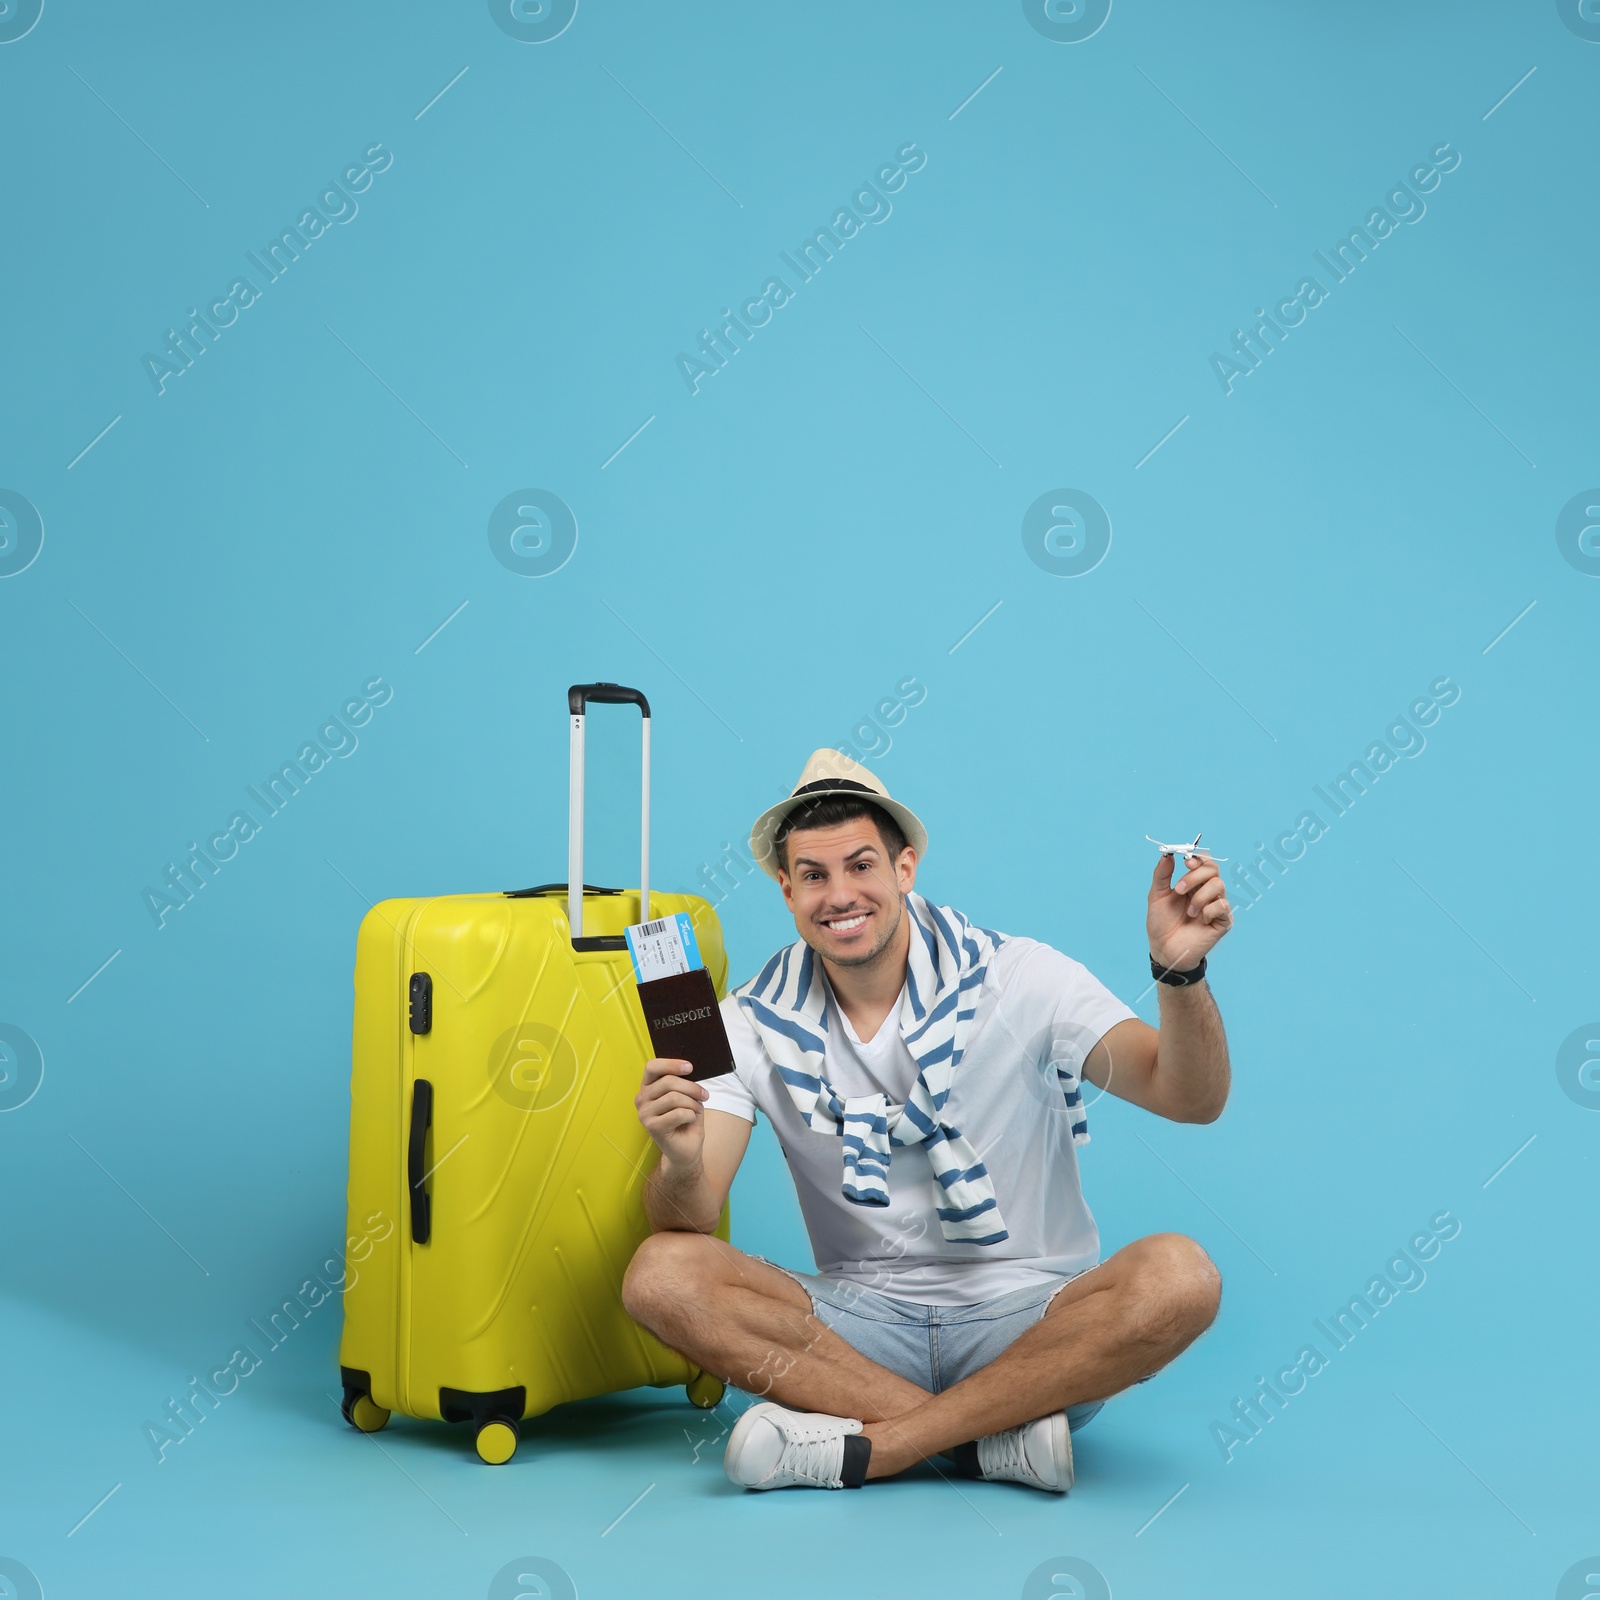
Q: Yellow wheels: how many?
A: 3